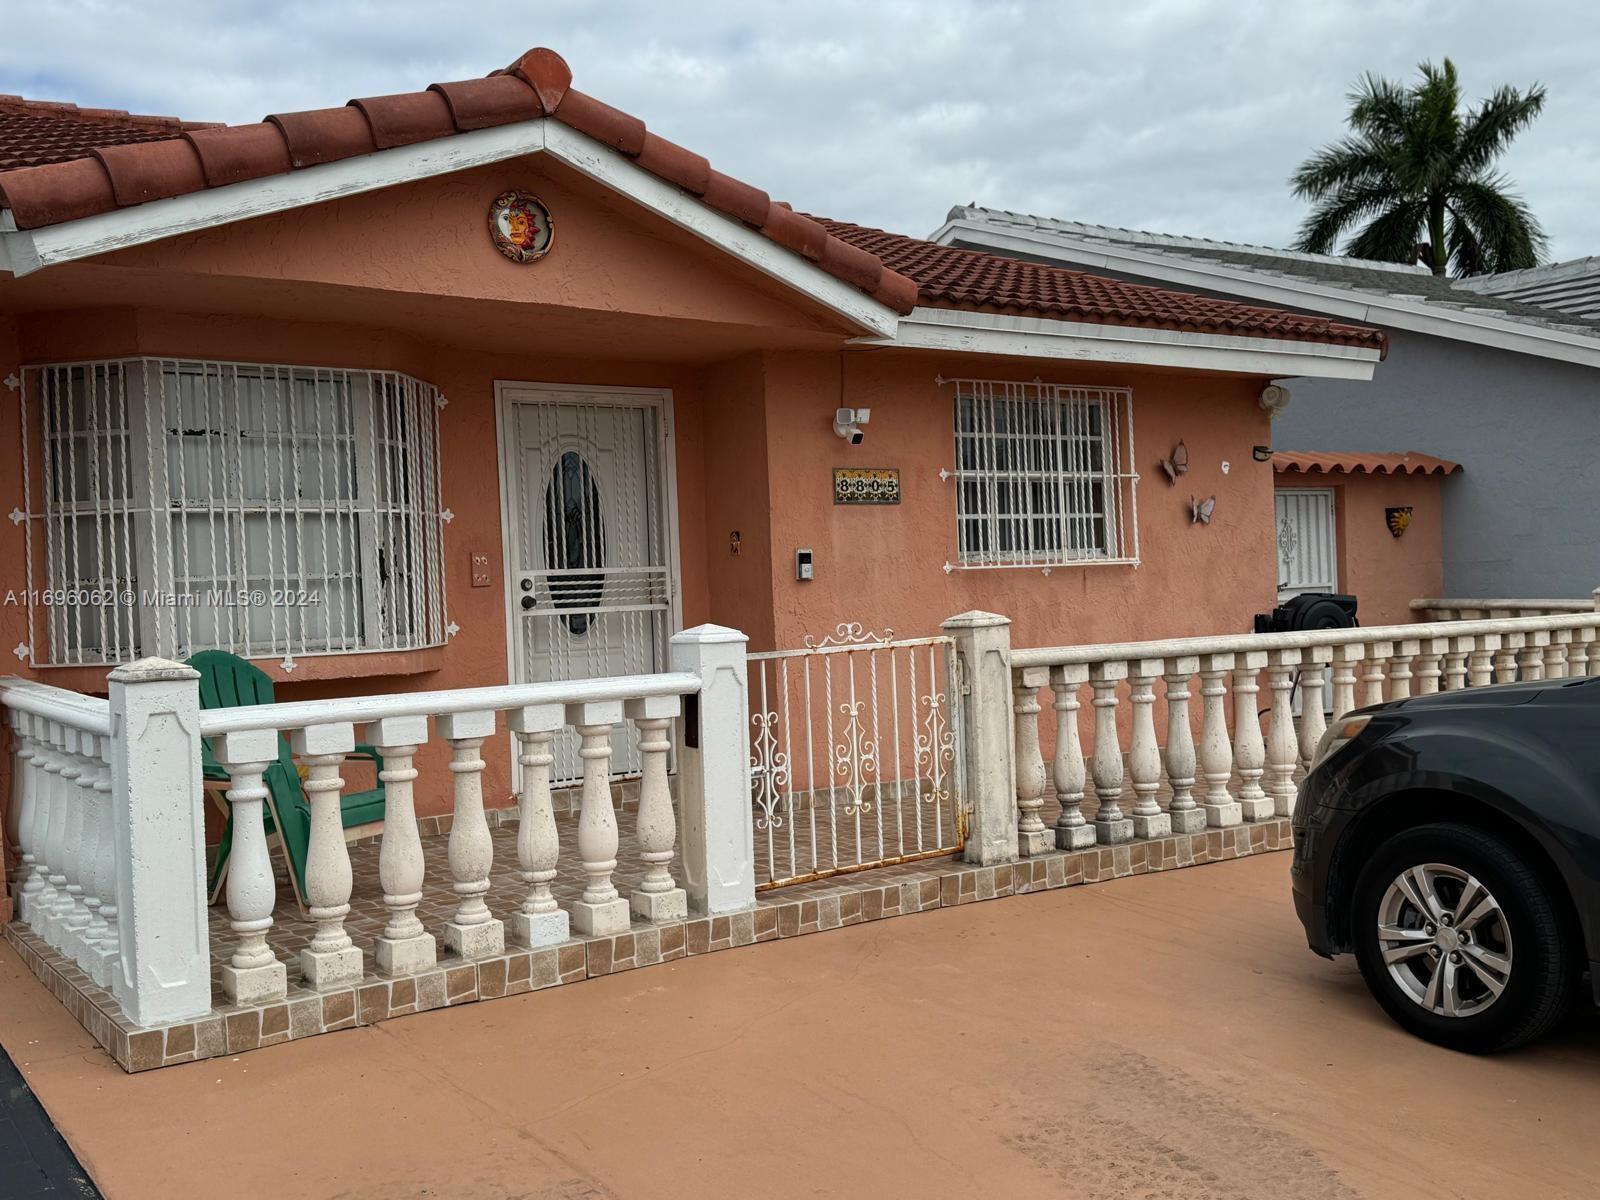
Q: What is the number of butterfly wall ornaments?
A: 2